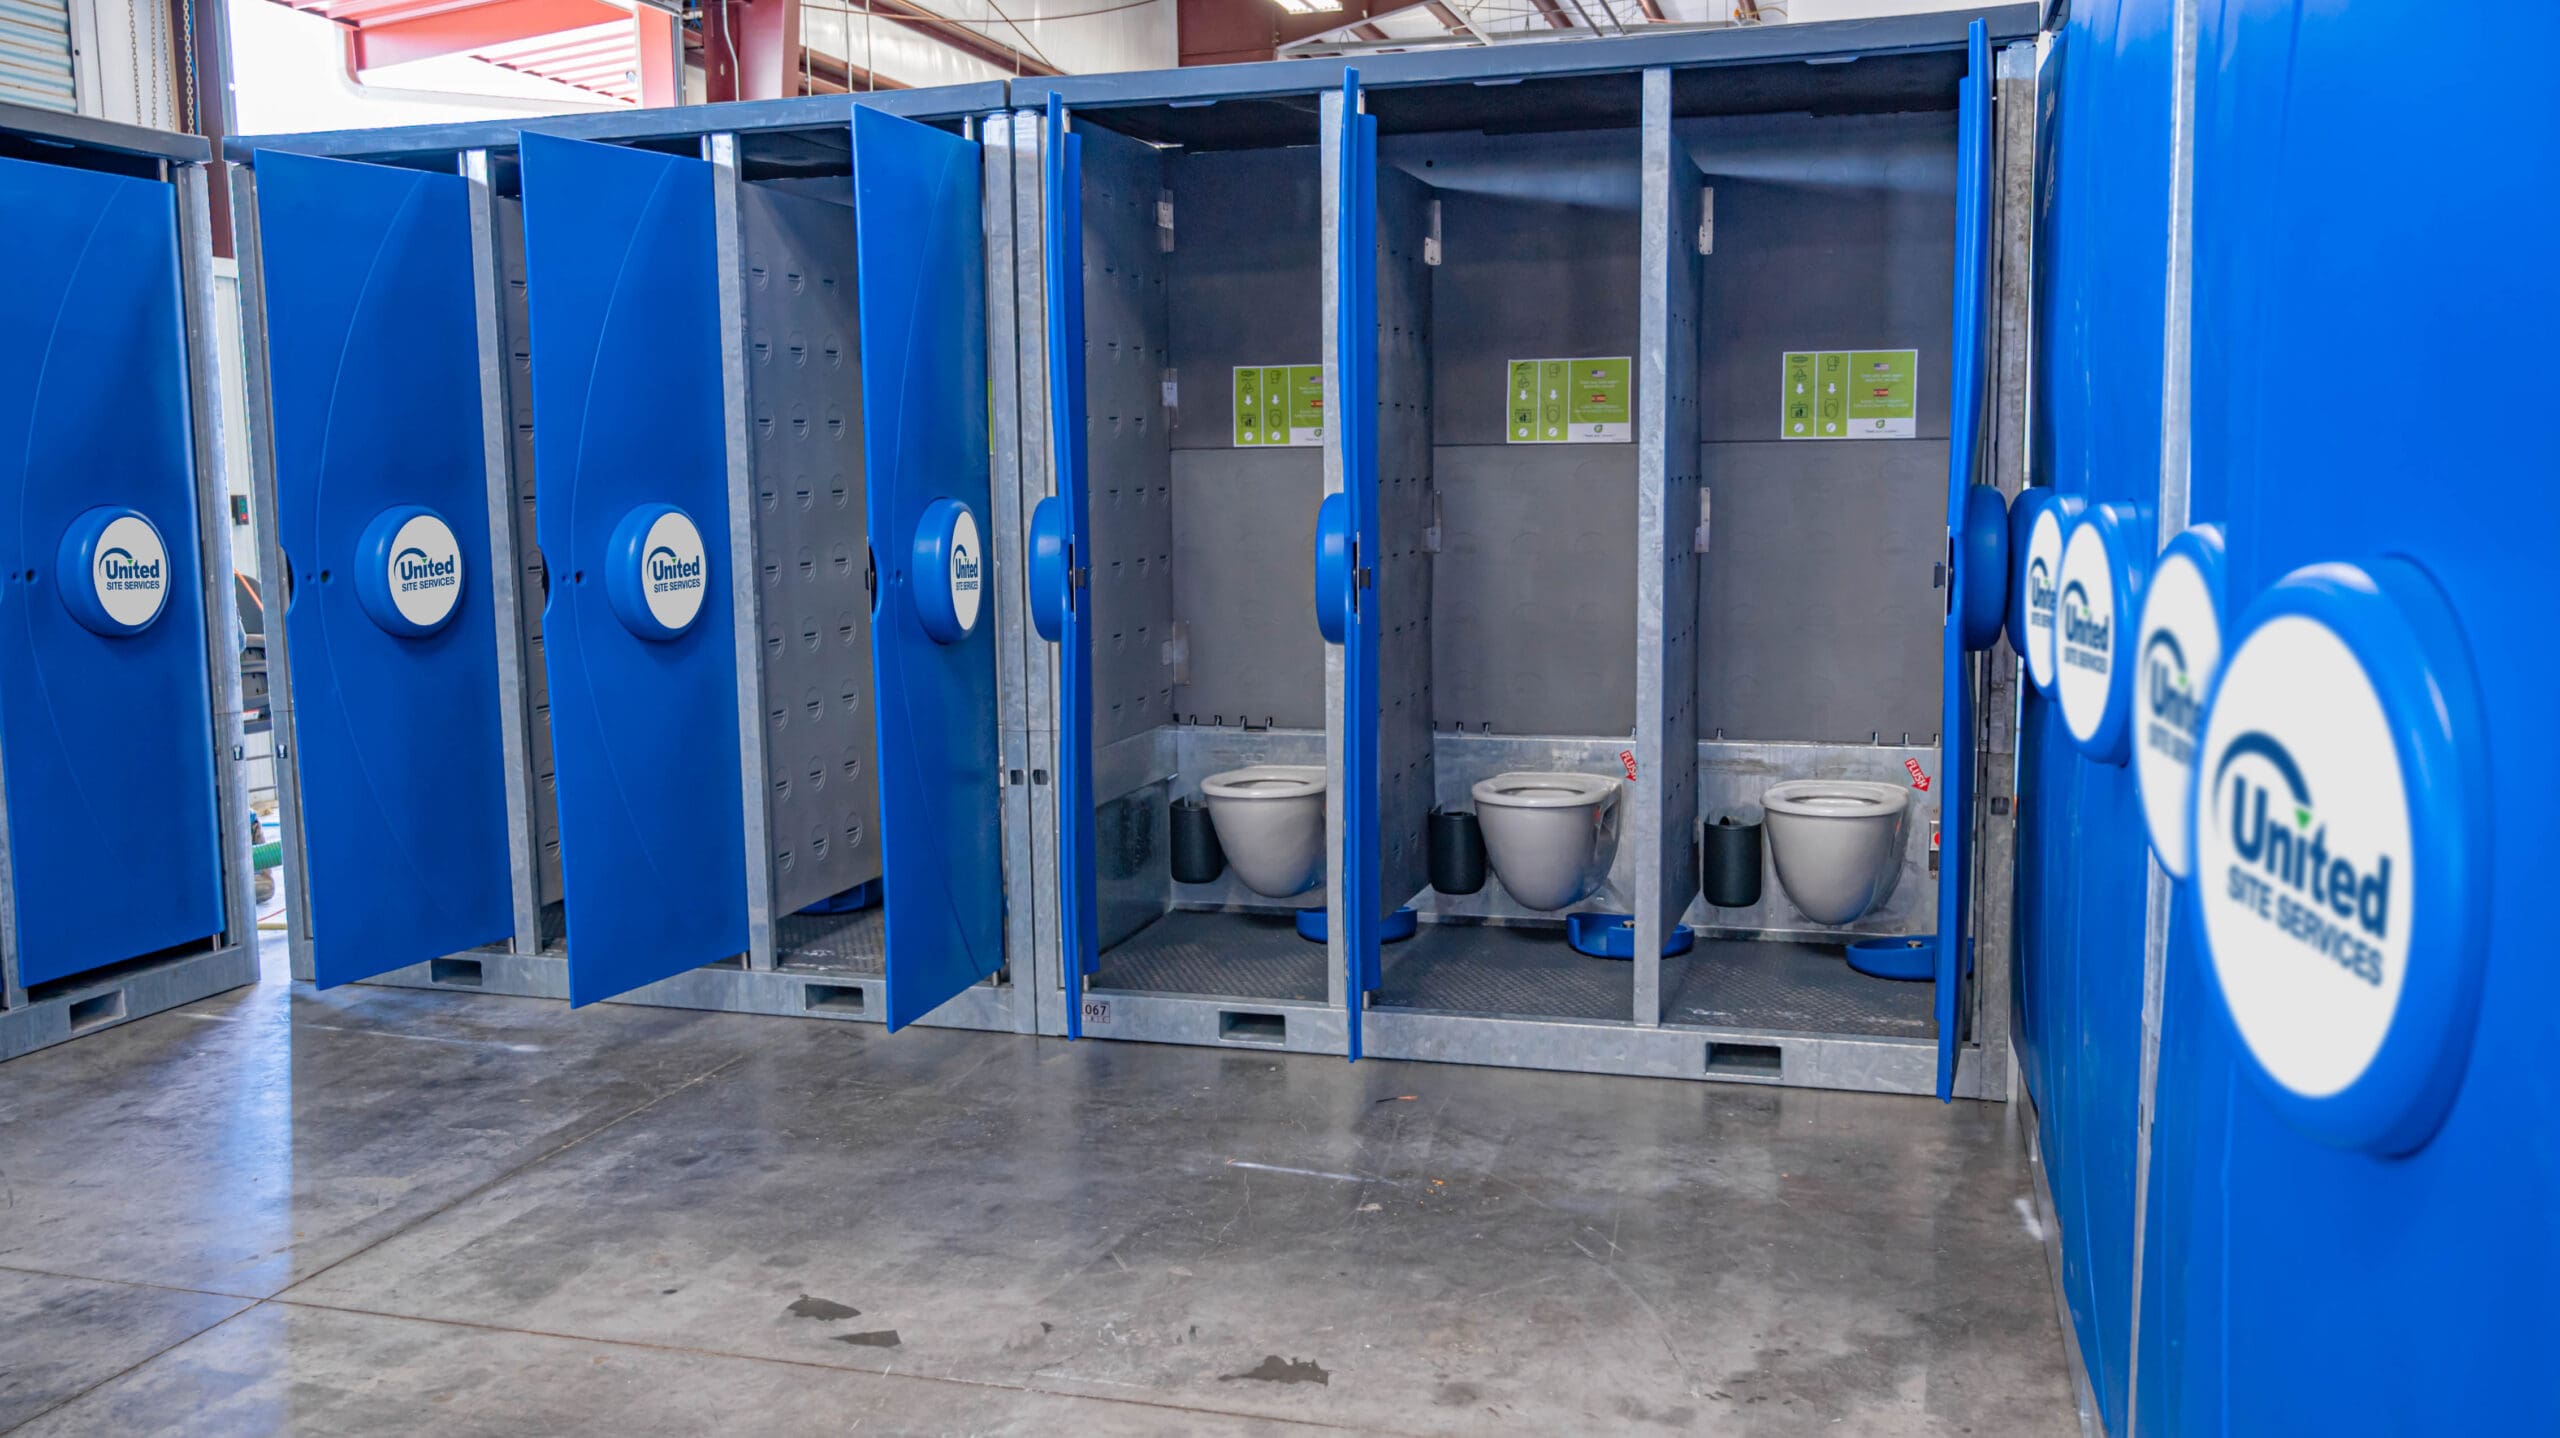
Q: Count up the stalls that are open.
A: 6